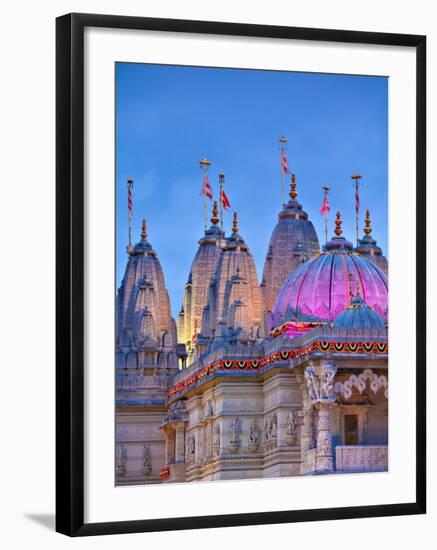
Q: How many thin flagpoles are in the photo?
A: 6